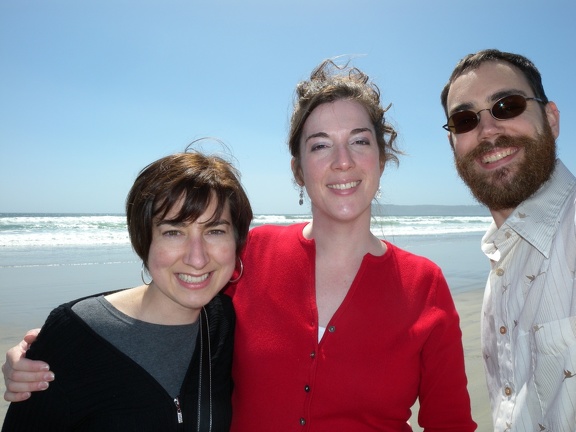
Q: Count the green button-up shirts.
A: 0